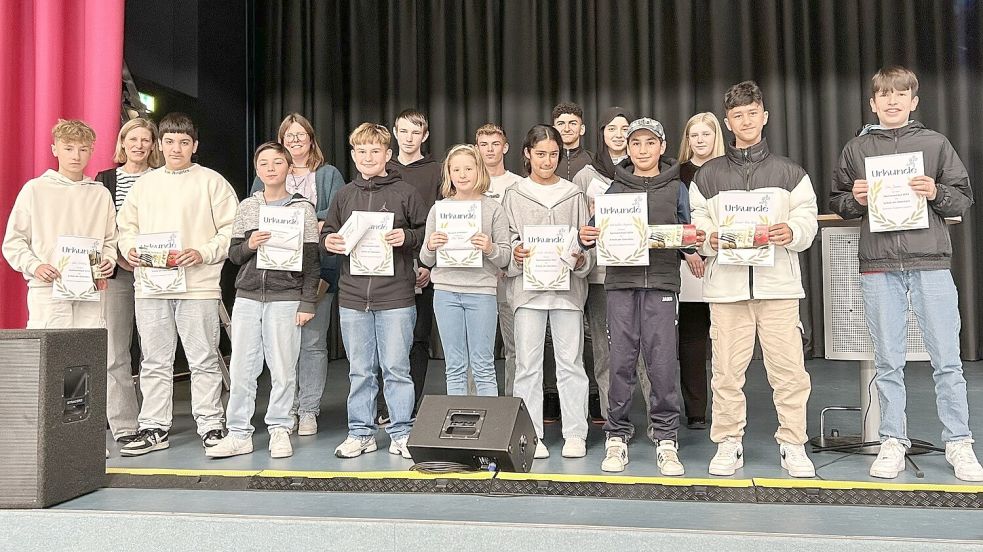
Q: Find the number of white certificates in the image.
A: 9